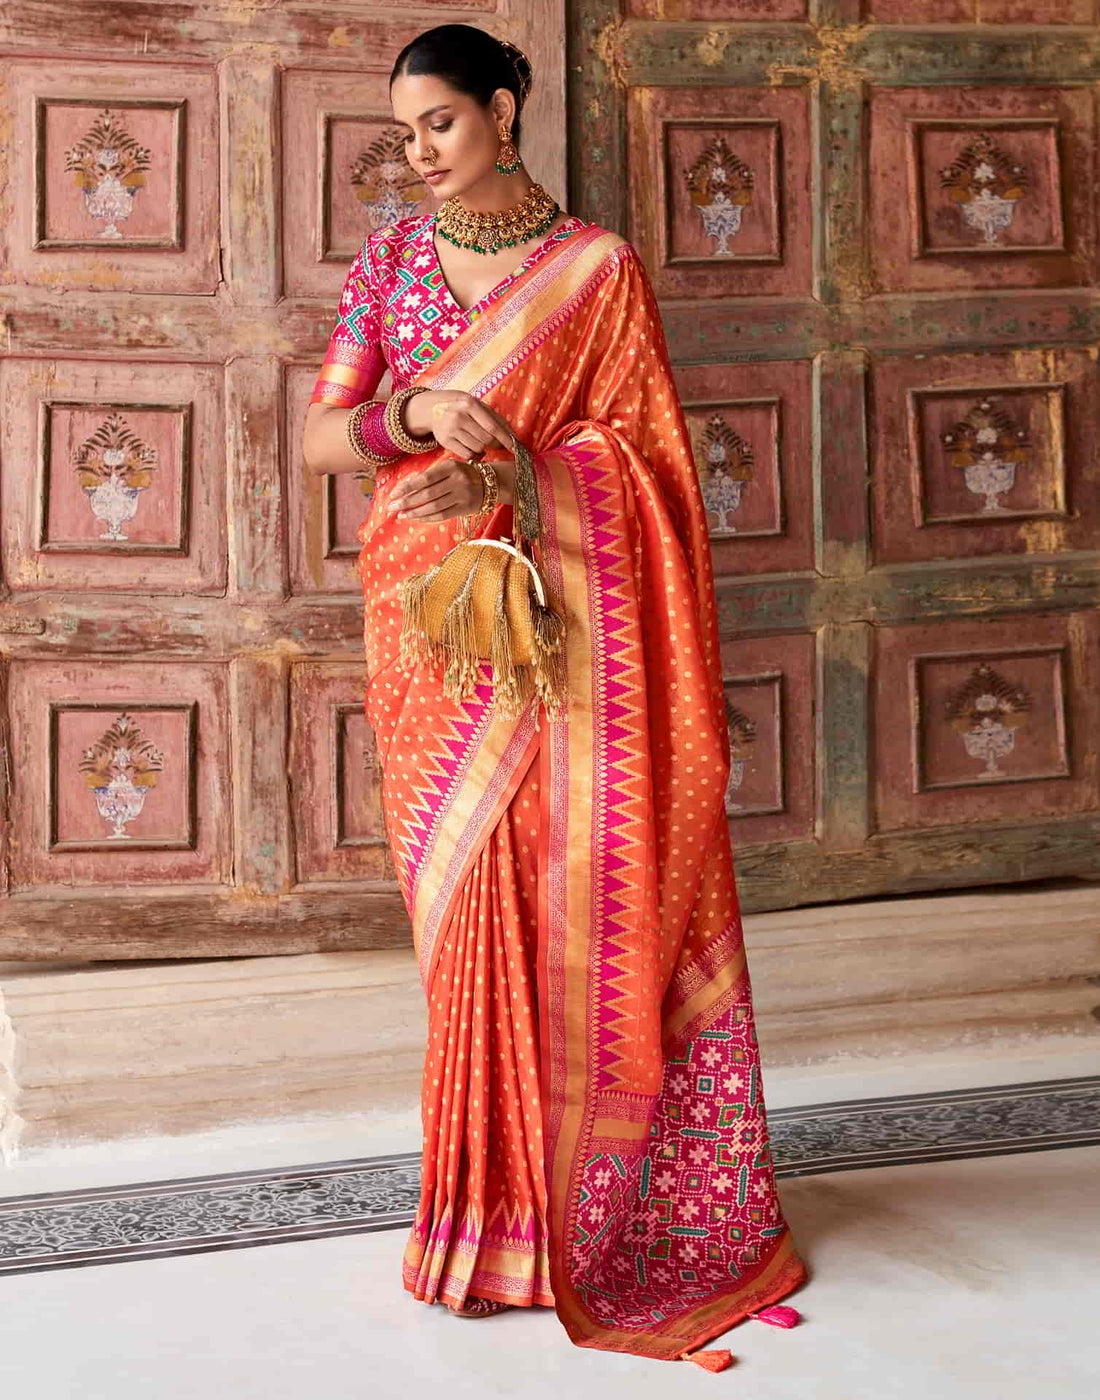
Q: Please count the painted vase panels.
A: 12